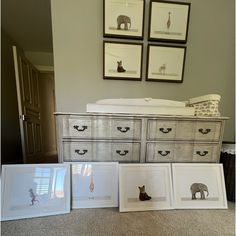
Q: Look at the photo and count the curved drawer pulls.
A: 8